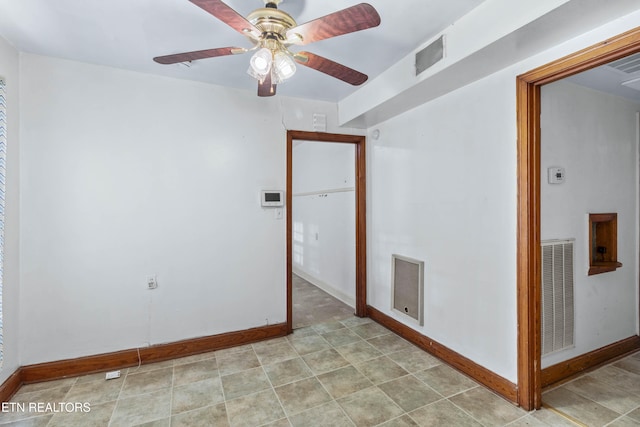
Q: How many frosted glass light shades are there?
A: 4